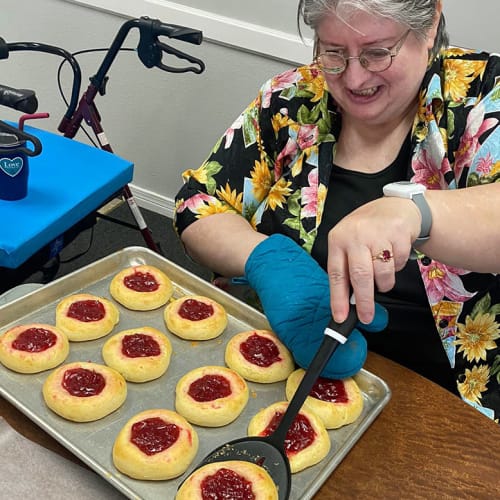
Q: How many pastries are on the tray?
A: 12